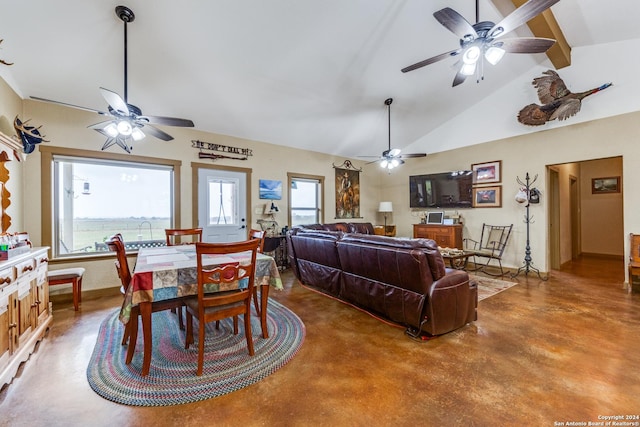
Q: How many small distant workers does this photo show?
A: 0